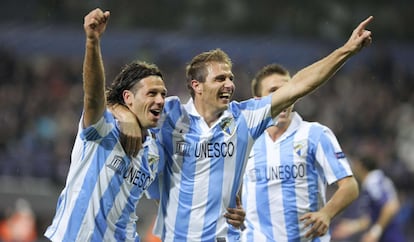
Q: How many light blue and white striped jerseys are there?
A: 3